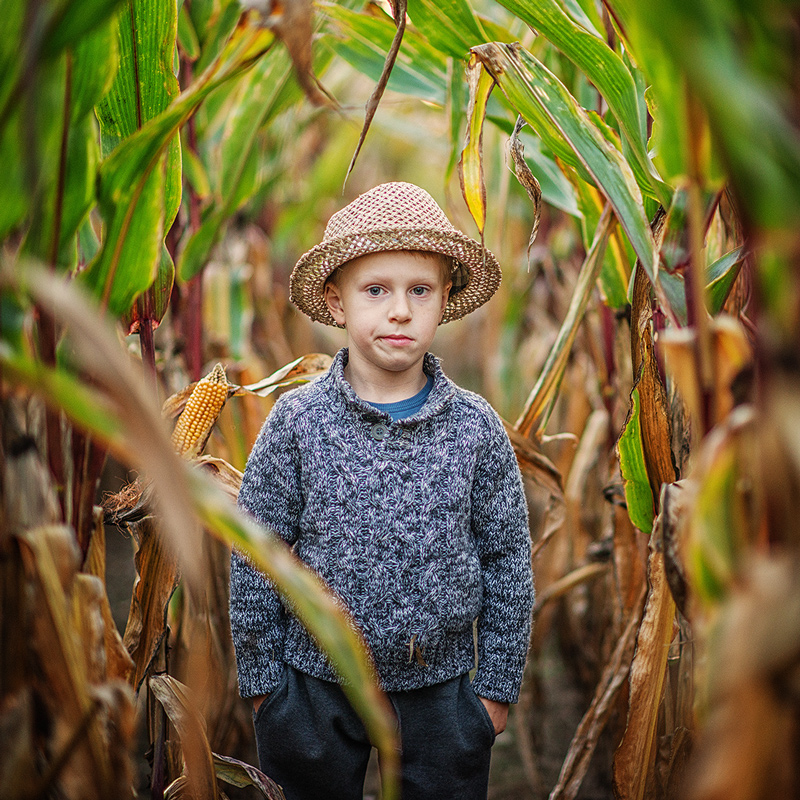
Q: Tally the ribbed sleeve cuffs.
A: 2